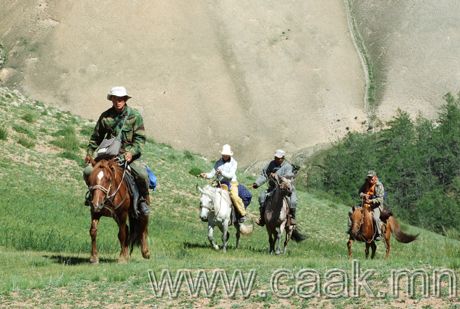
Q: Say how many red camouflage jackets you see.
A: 0